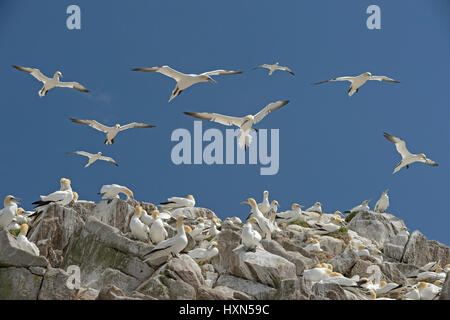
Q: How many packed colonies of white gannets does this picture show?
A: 1